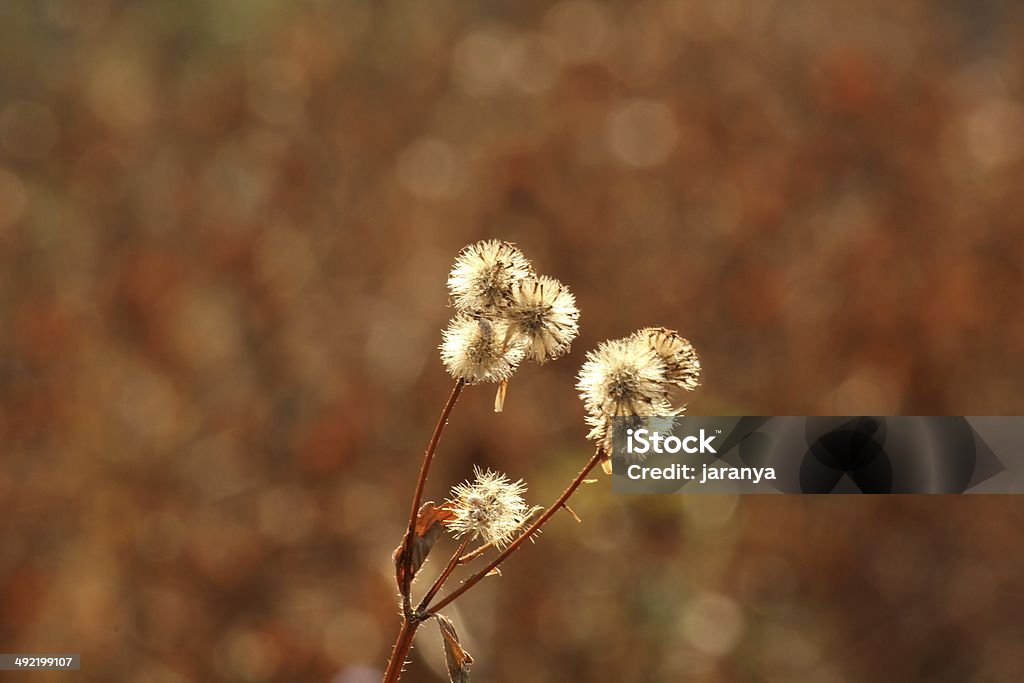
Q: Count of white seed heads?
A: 7